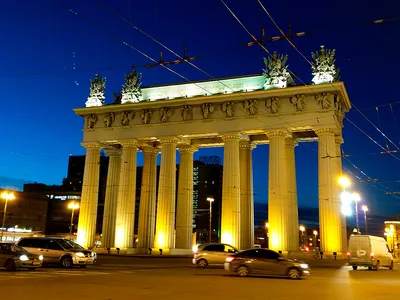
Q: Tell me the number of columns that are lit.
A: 6